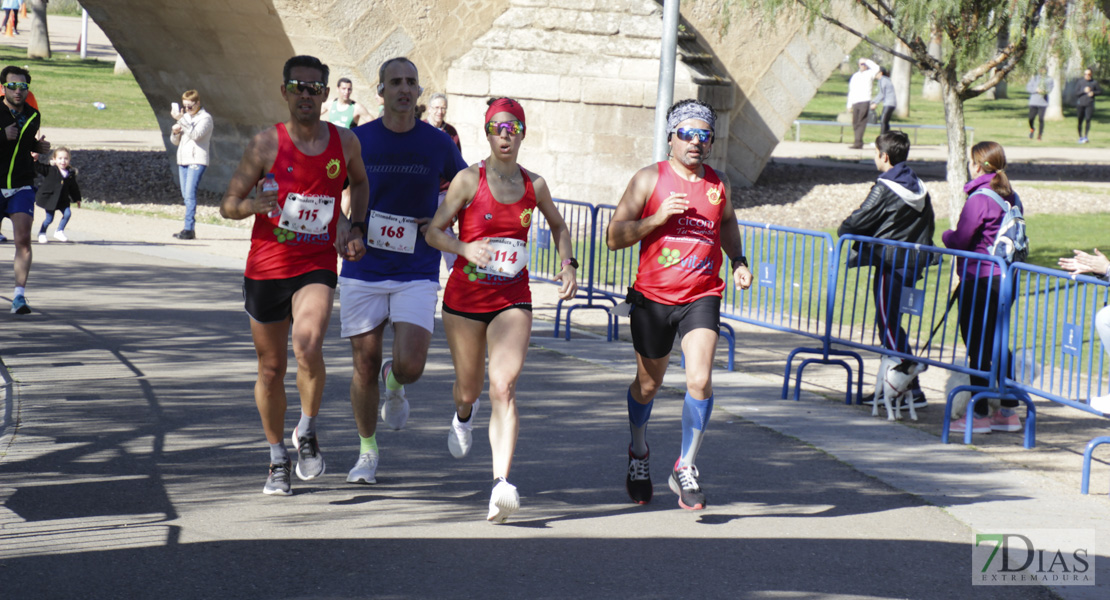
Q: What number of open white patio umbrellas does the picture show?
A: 0